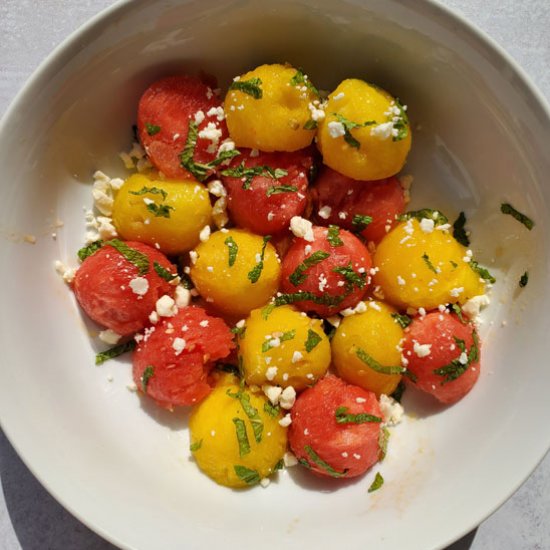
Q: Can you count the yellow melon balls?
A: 8